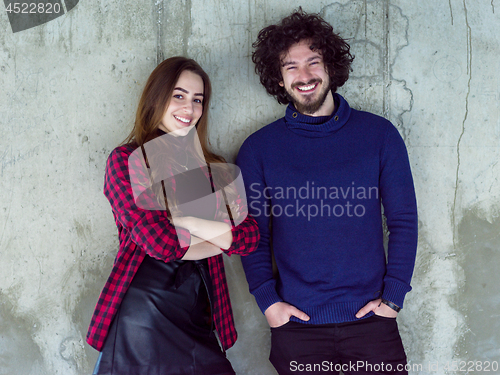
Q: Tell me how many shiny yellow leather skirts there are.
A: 0